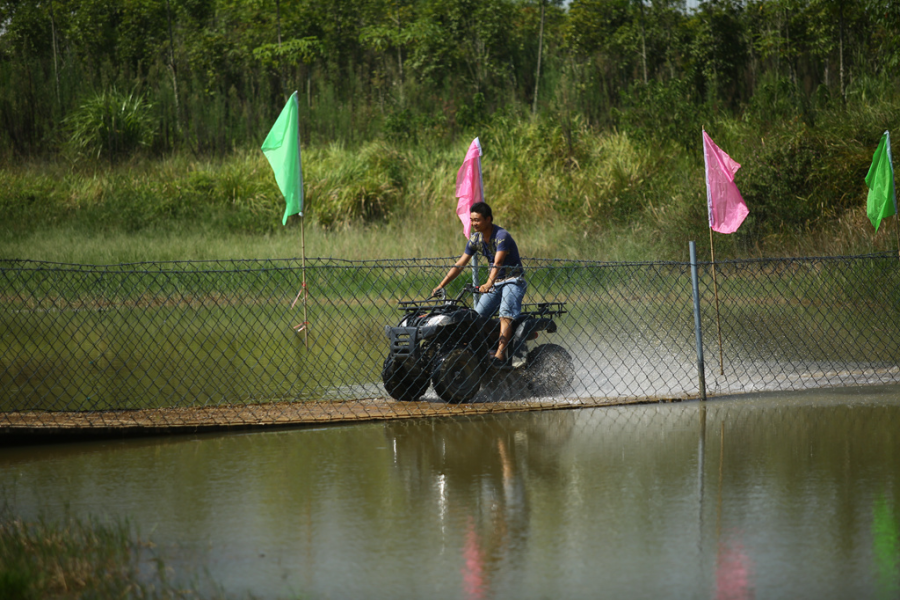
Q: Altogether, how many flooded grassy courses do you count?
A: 1